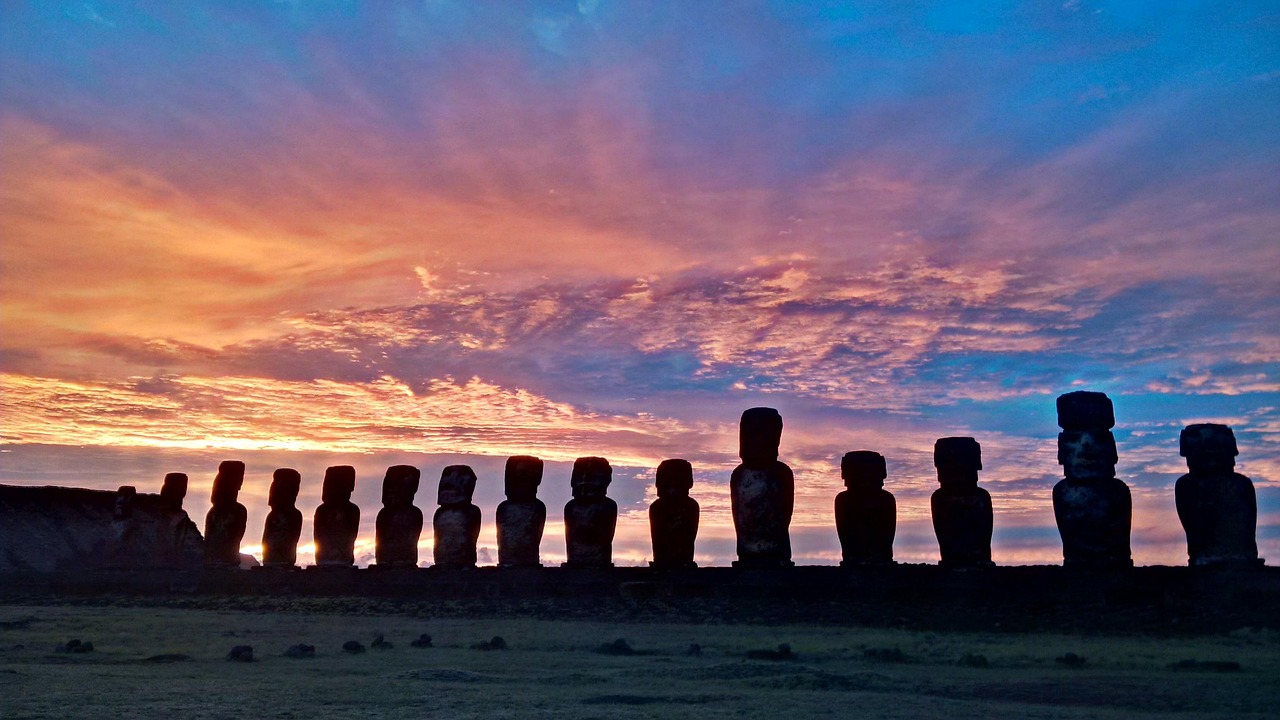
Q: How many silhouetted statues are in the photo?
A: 15